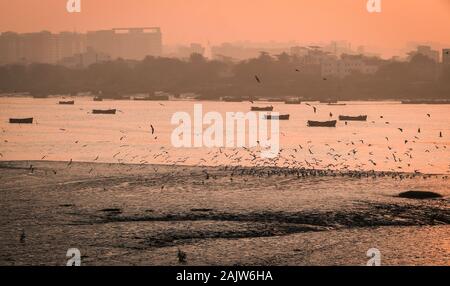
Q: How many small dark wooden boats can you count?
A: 7